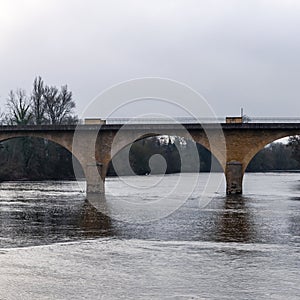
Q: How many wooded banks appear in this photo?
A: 1